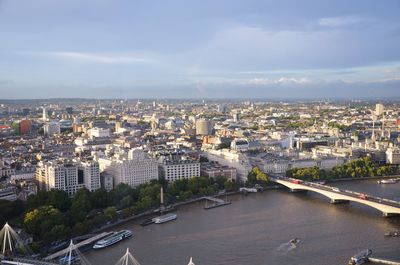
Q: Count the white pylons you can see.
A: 4